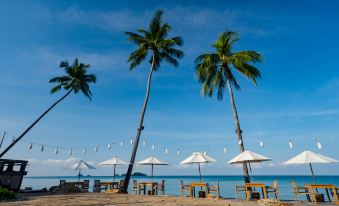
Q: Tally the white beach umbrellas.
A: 6